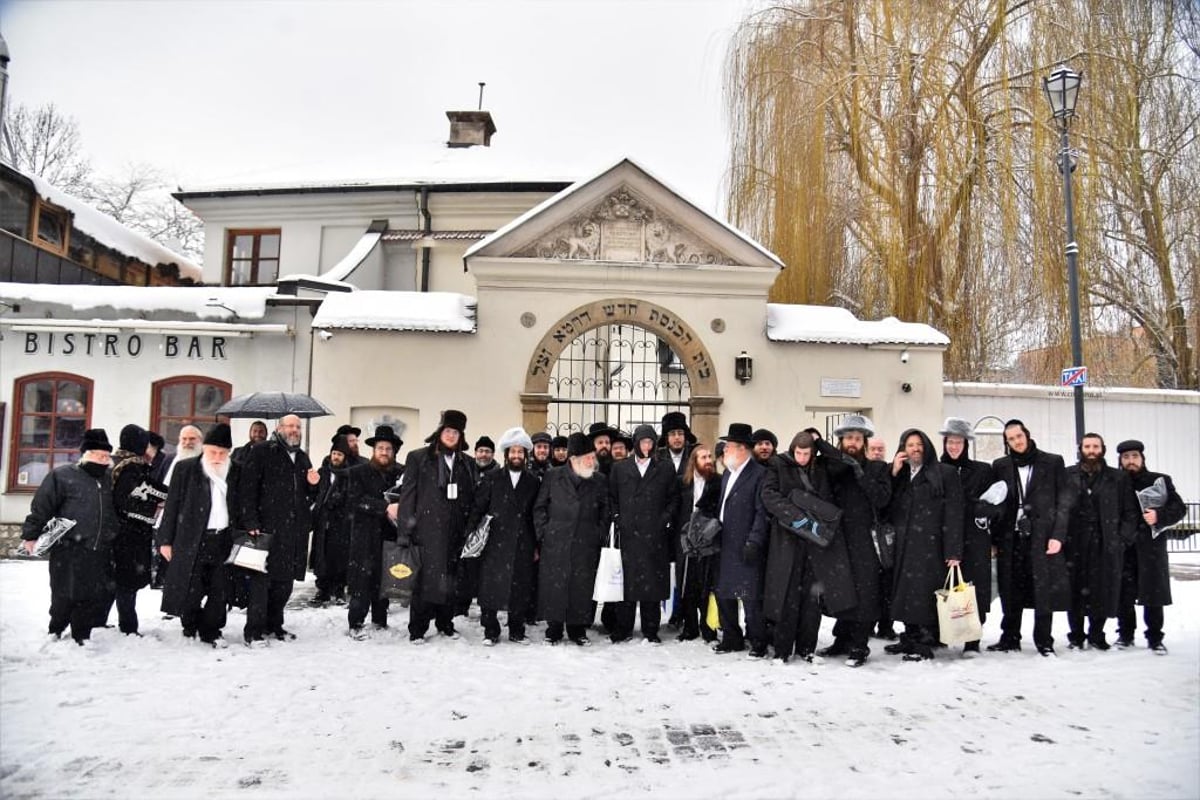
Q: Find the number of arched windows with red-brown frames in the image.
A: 2